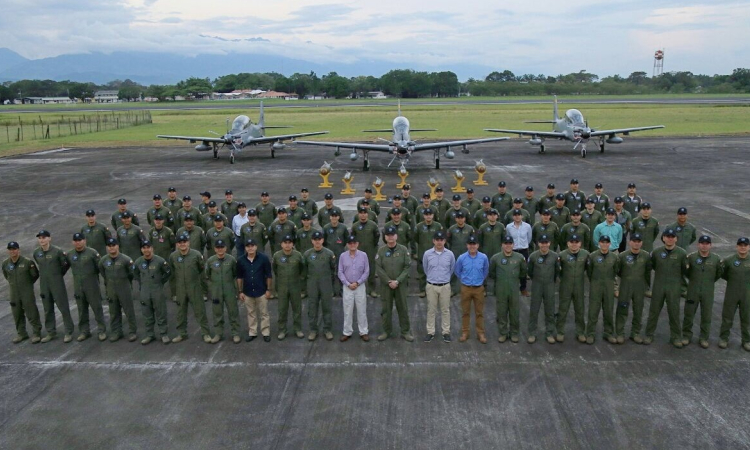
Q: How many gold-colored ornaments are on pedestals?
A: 7